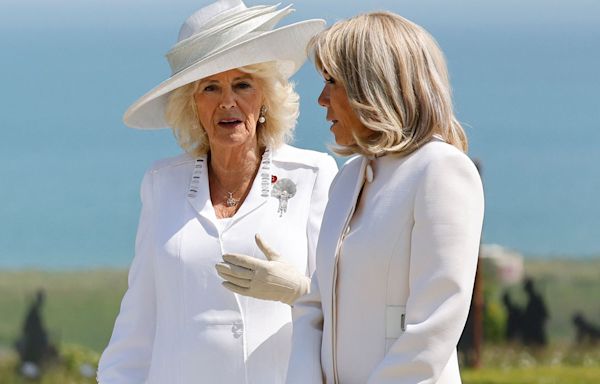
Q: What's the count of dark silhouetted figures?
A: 4